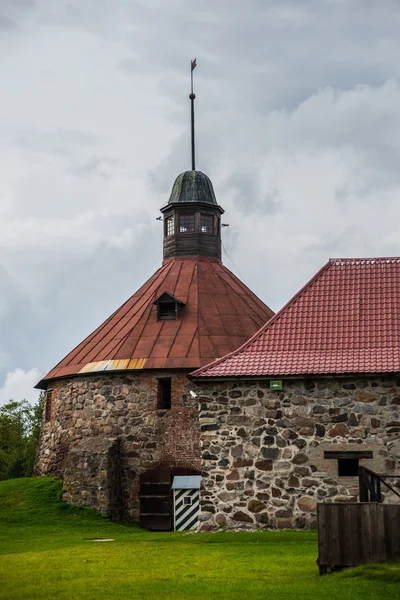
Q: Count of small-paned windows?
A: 3